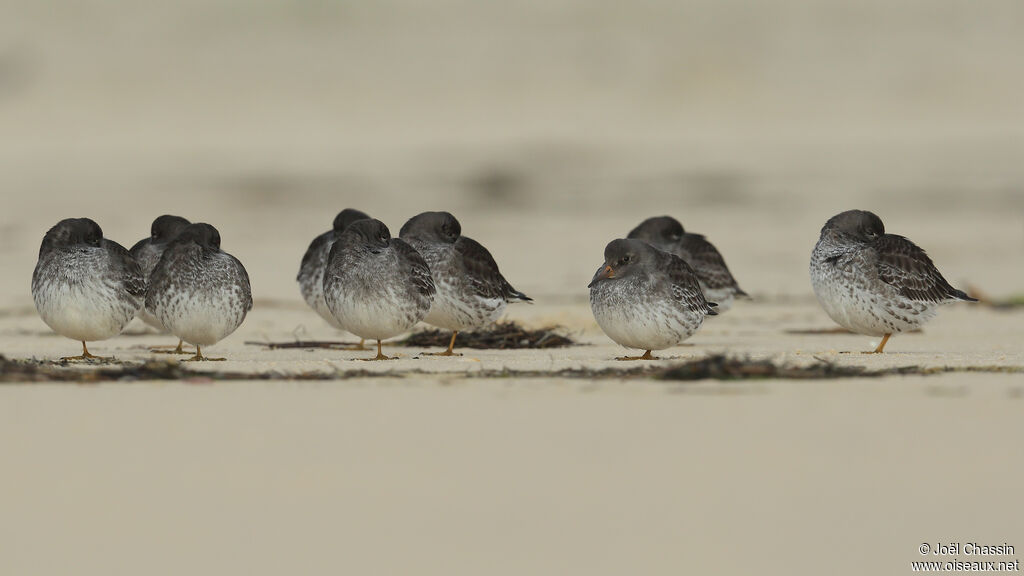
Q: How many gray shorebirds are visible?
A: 9